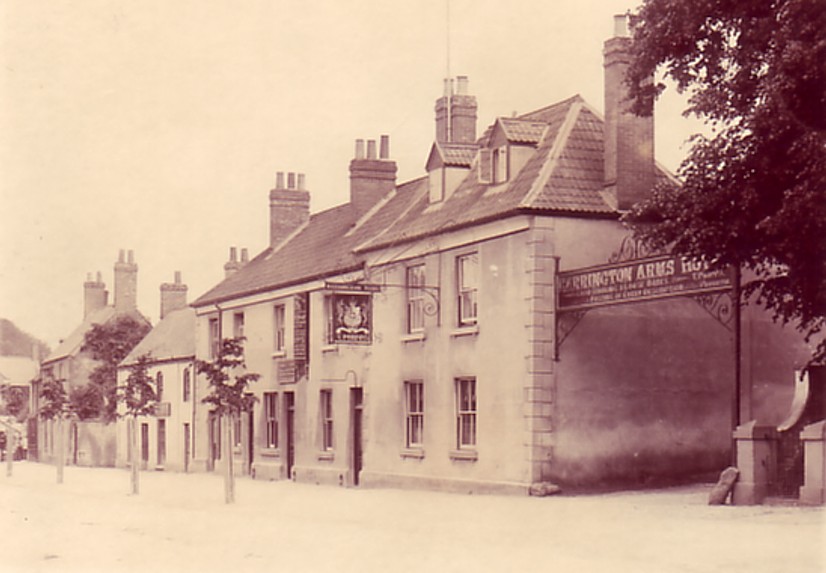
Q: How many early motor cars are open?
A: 0